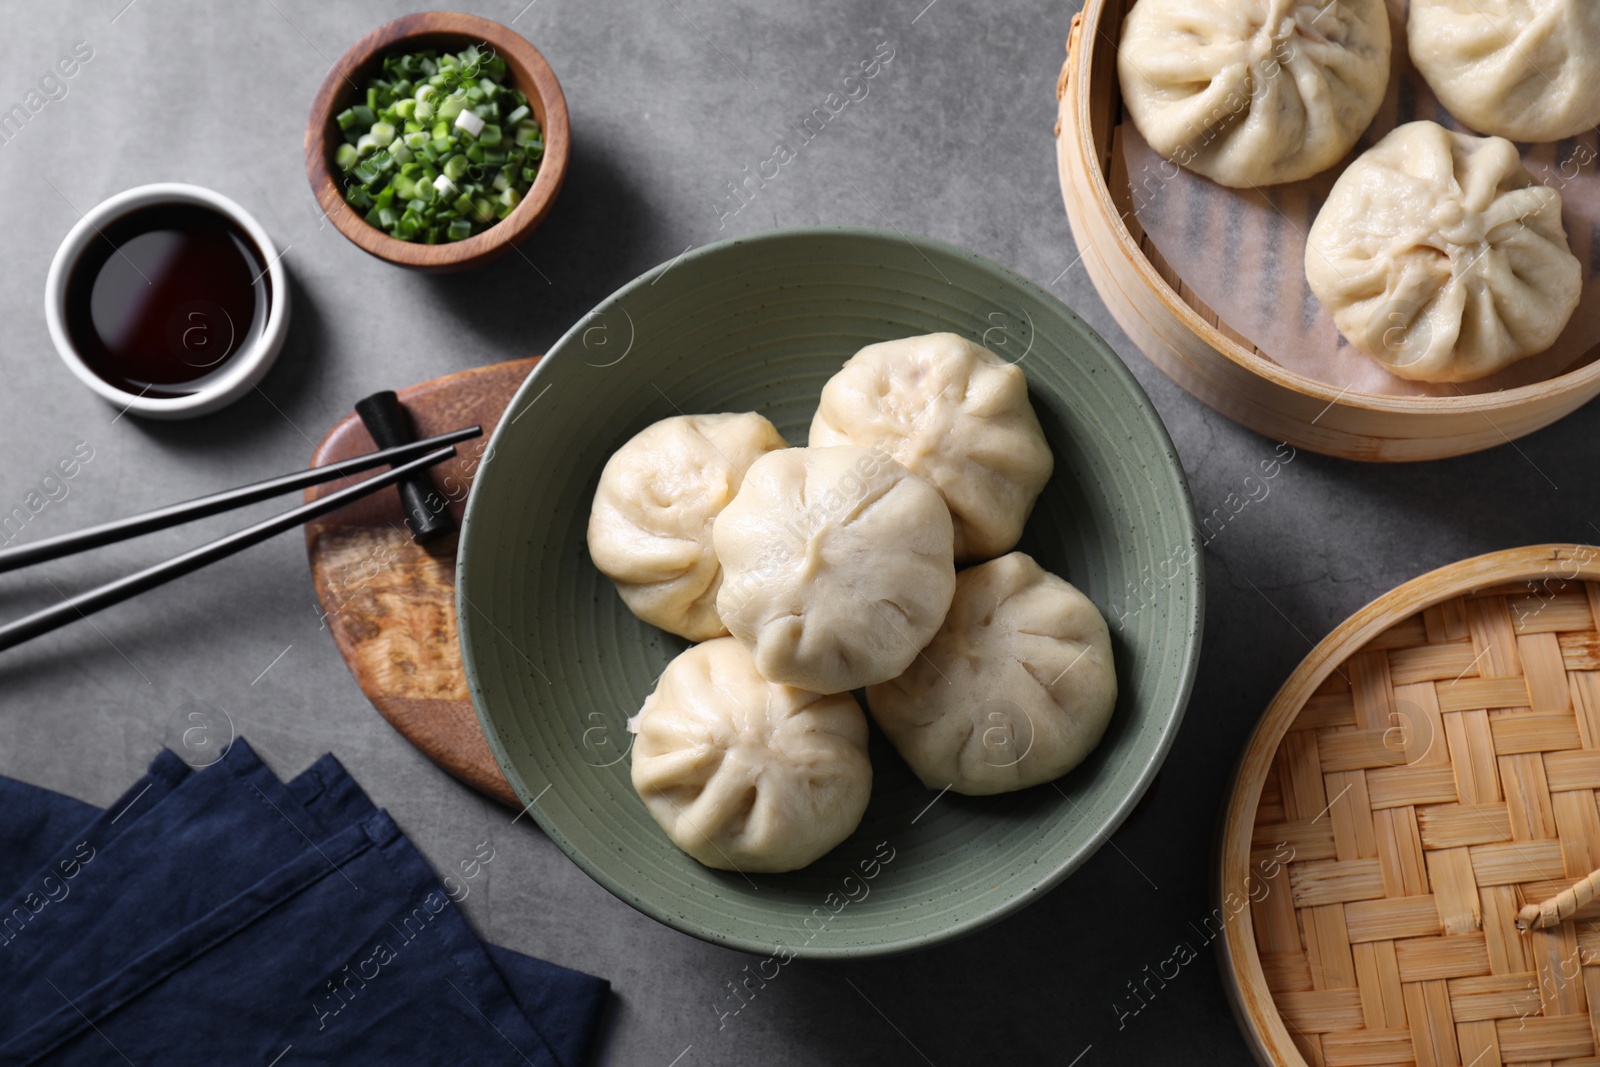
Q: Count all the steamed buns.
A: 8